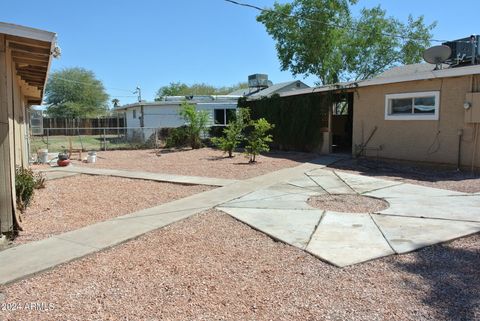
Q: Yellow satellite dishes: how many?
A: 0